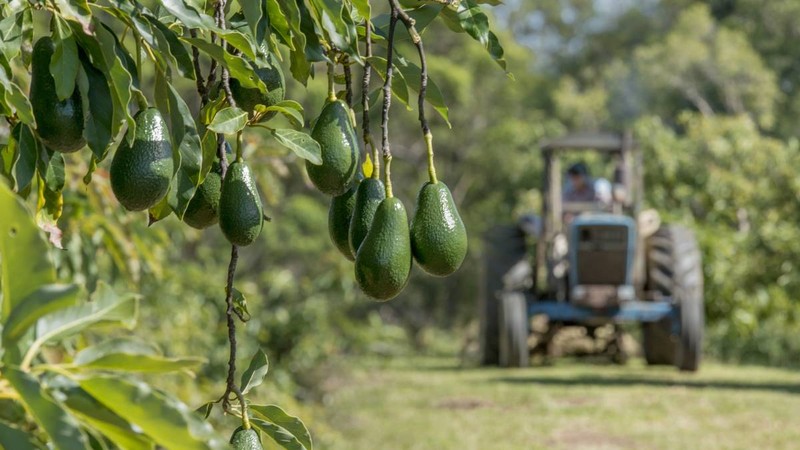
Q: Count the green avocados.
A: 11